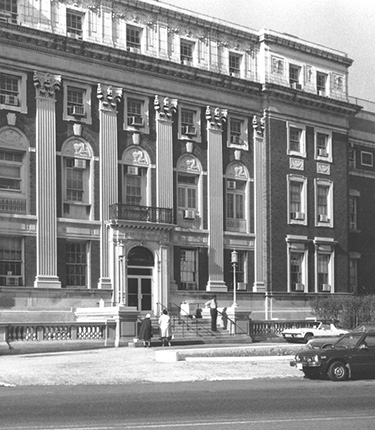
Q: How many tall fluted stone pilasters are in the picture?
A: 5